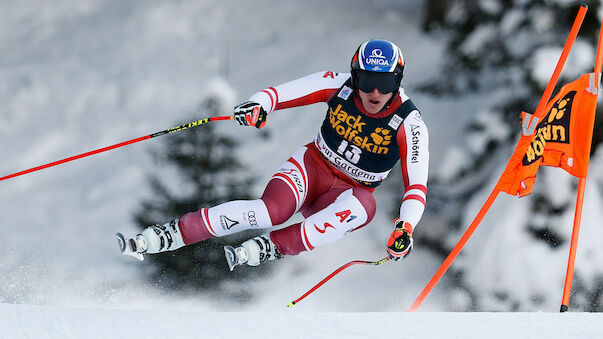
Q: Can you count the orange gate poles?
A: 2